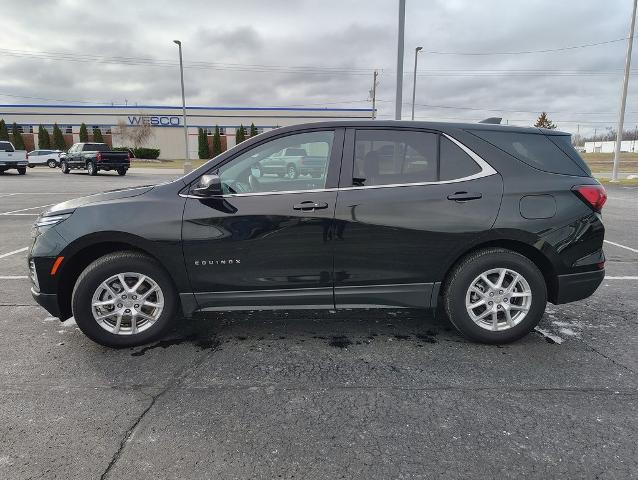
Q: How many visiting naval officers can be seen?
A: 0